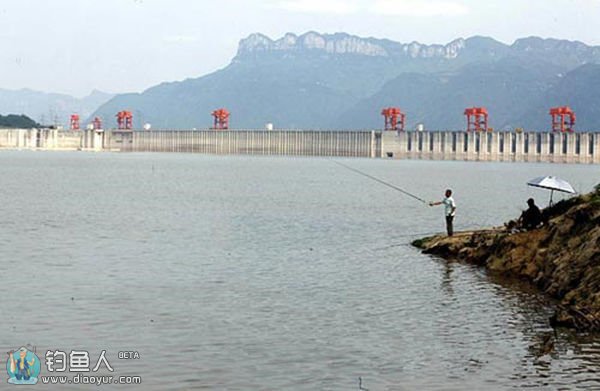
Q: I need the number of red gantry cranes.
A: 7